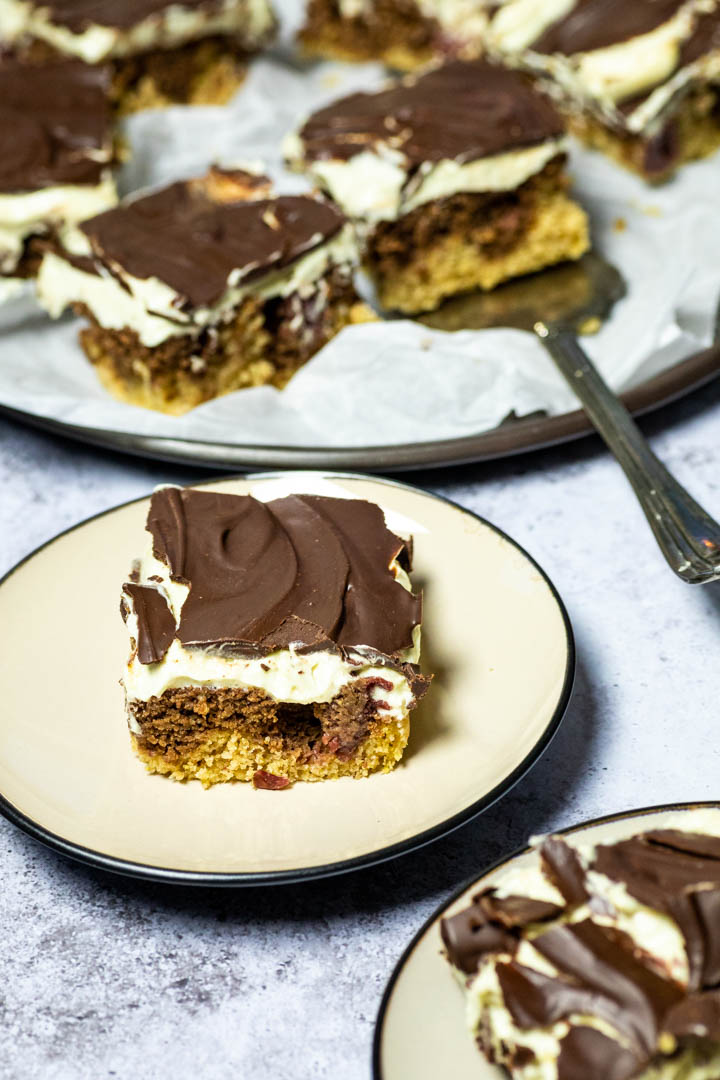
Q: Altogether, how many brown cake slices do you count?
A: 8